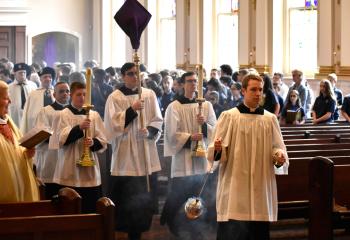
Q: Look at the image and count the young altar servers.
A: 4